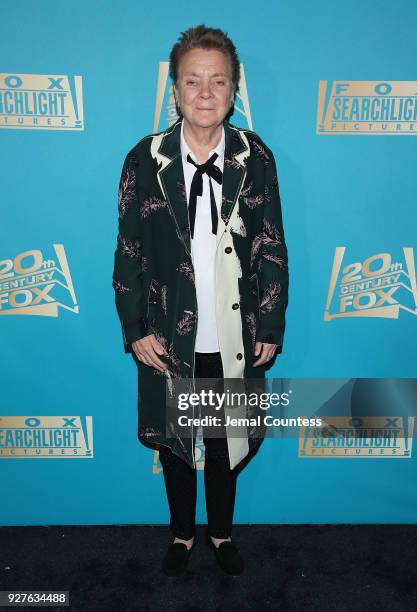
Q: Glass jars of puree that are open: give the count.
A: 0